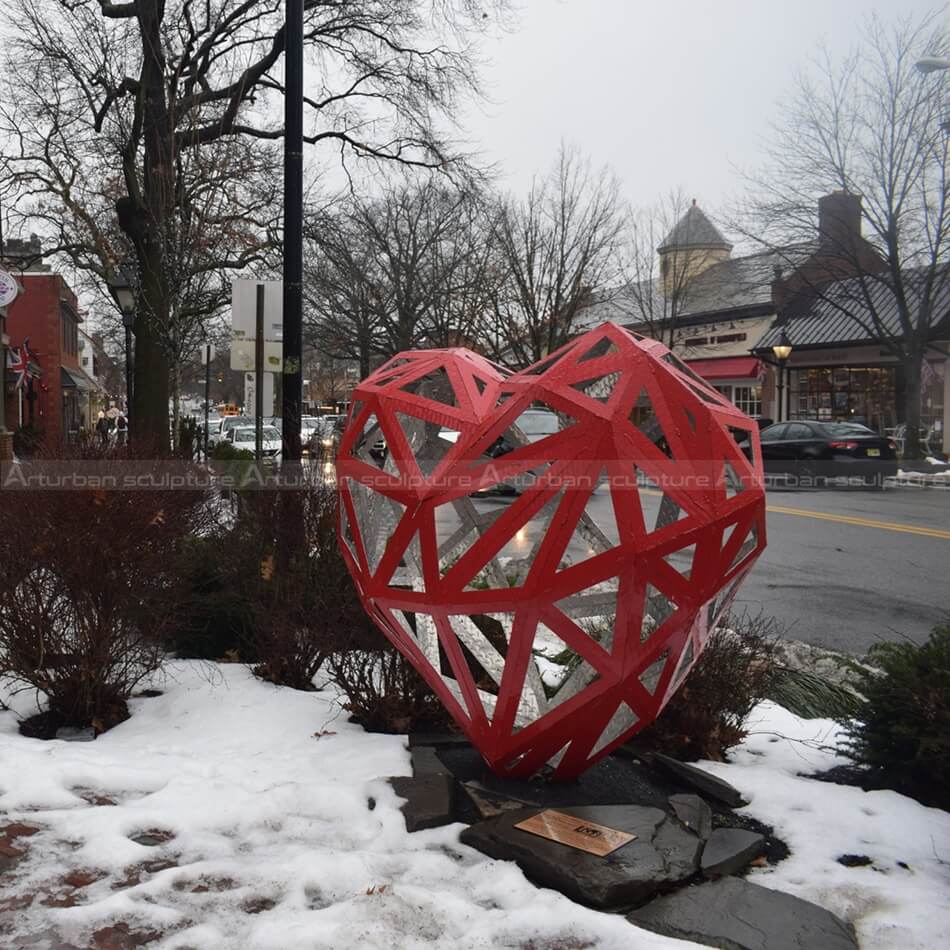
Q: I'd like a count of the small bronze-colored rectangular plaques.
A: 1